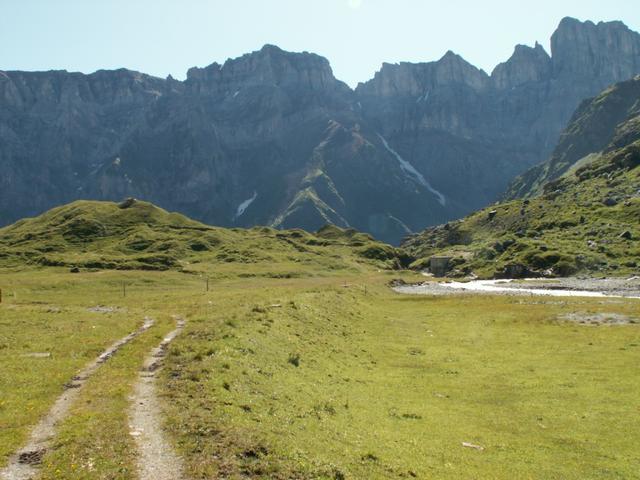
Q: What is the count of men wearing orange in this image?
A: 0